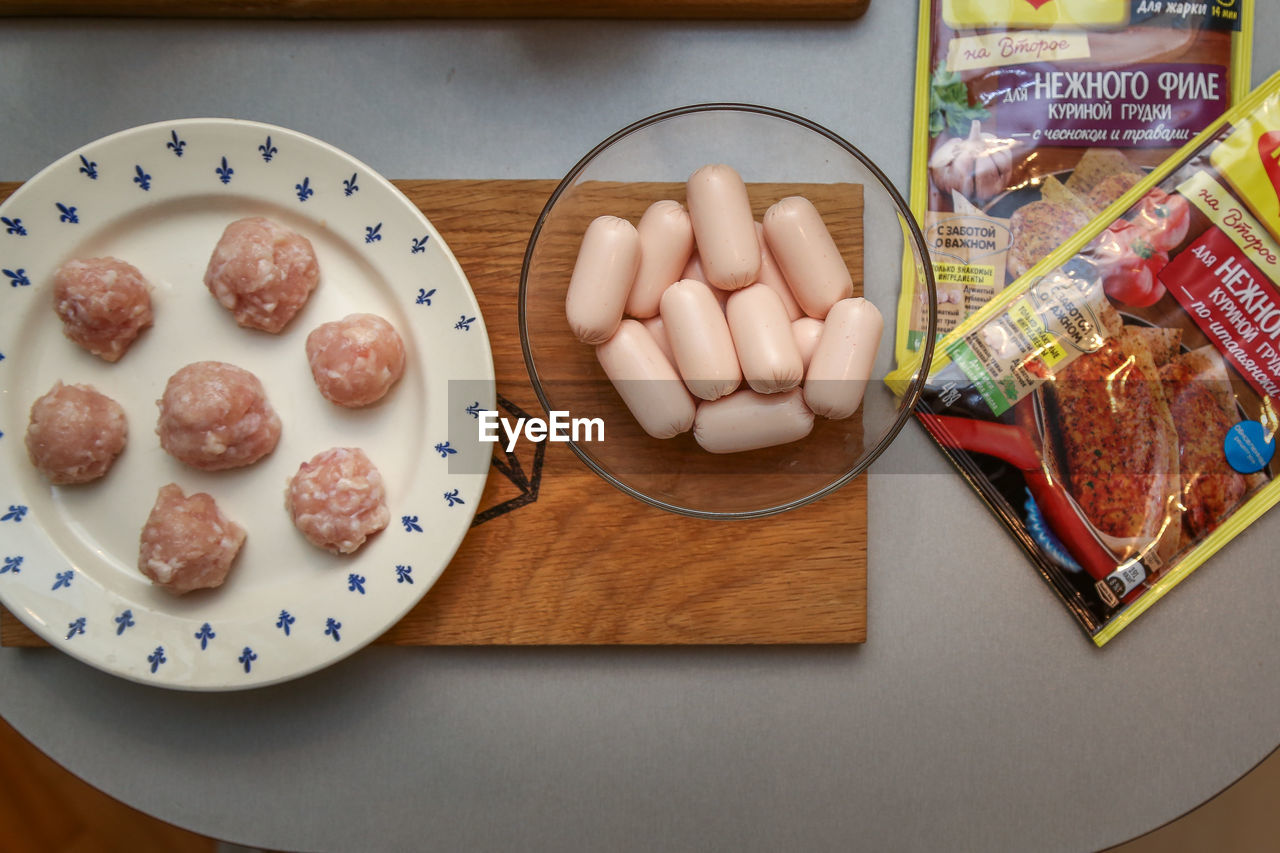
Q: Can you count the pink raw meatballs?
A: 7